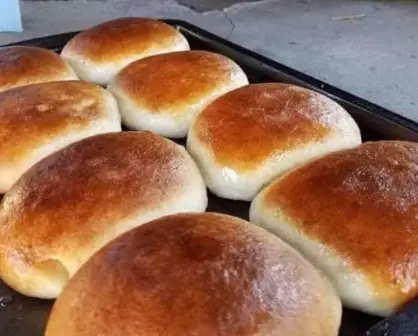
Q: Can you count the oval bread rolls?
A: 8